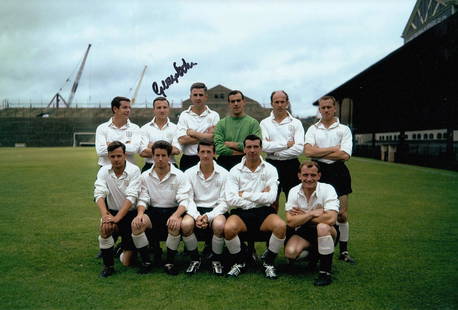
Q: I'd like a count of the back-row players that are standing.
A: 6